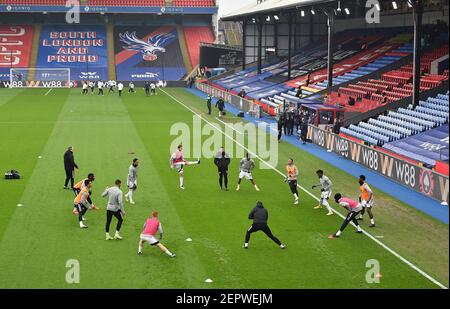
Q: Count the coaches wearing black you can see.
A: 3